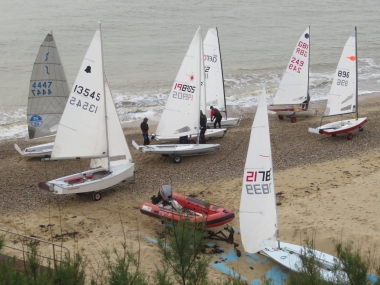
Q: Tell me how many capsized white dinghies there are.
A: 0